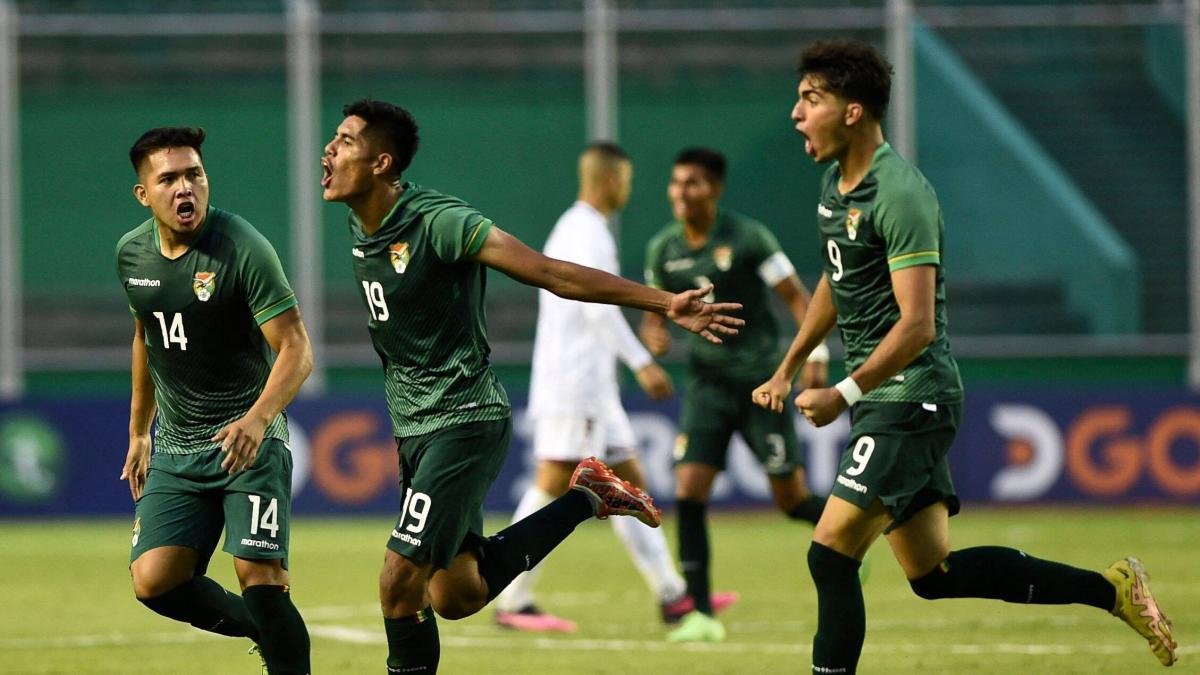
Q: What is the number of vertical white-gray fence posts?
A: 5